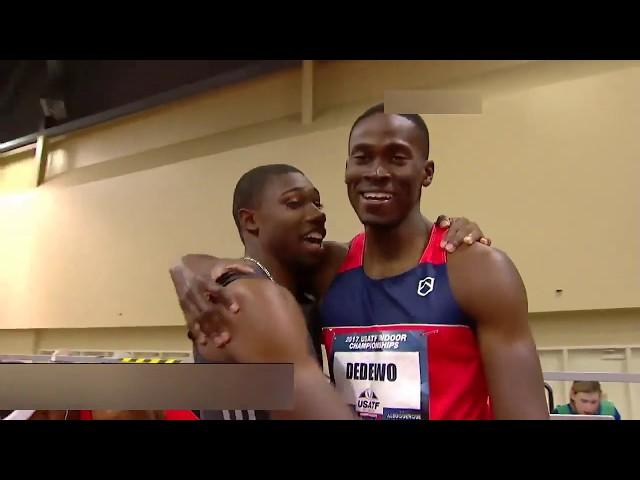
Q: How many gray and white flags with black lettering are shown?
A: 0